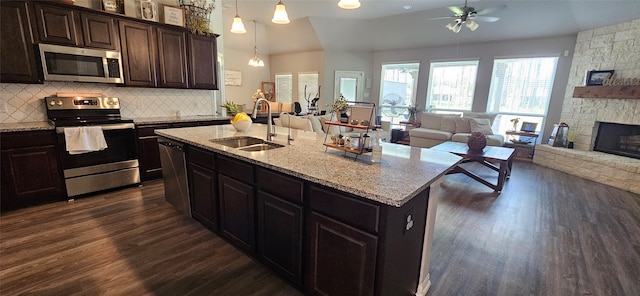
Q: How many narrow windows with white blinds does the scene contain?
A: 2